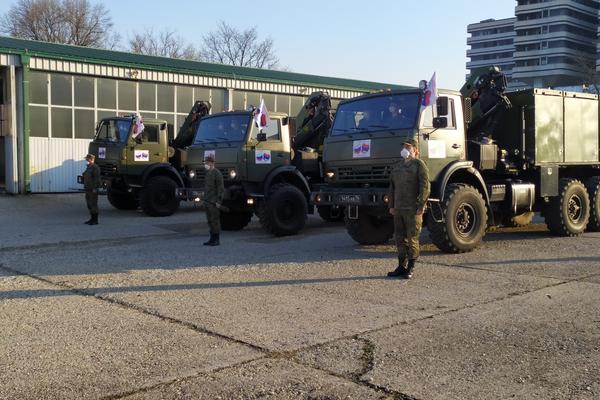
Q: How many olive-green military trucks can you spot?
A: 3